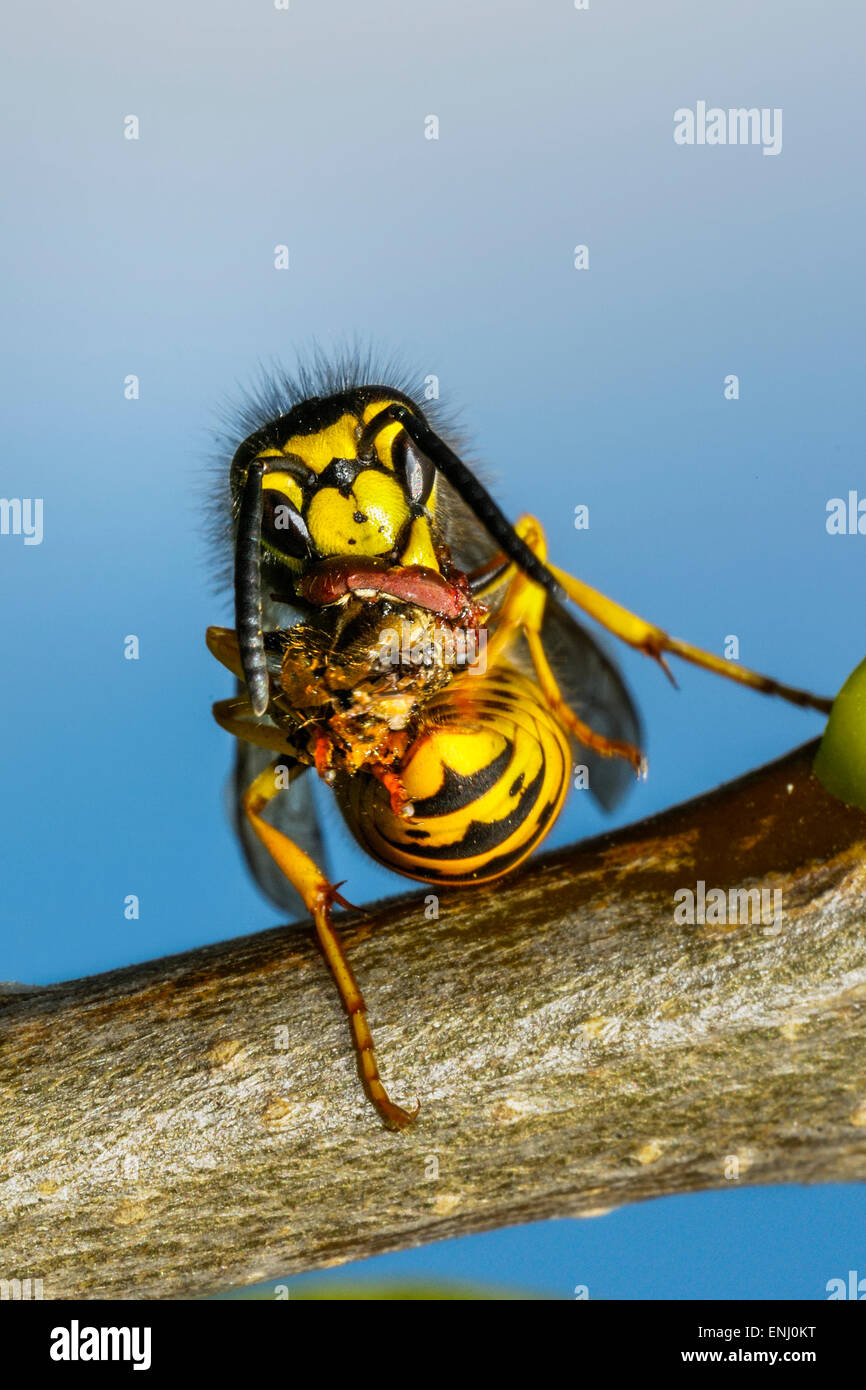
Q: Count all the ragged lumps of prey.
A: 1